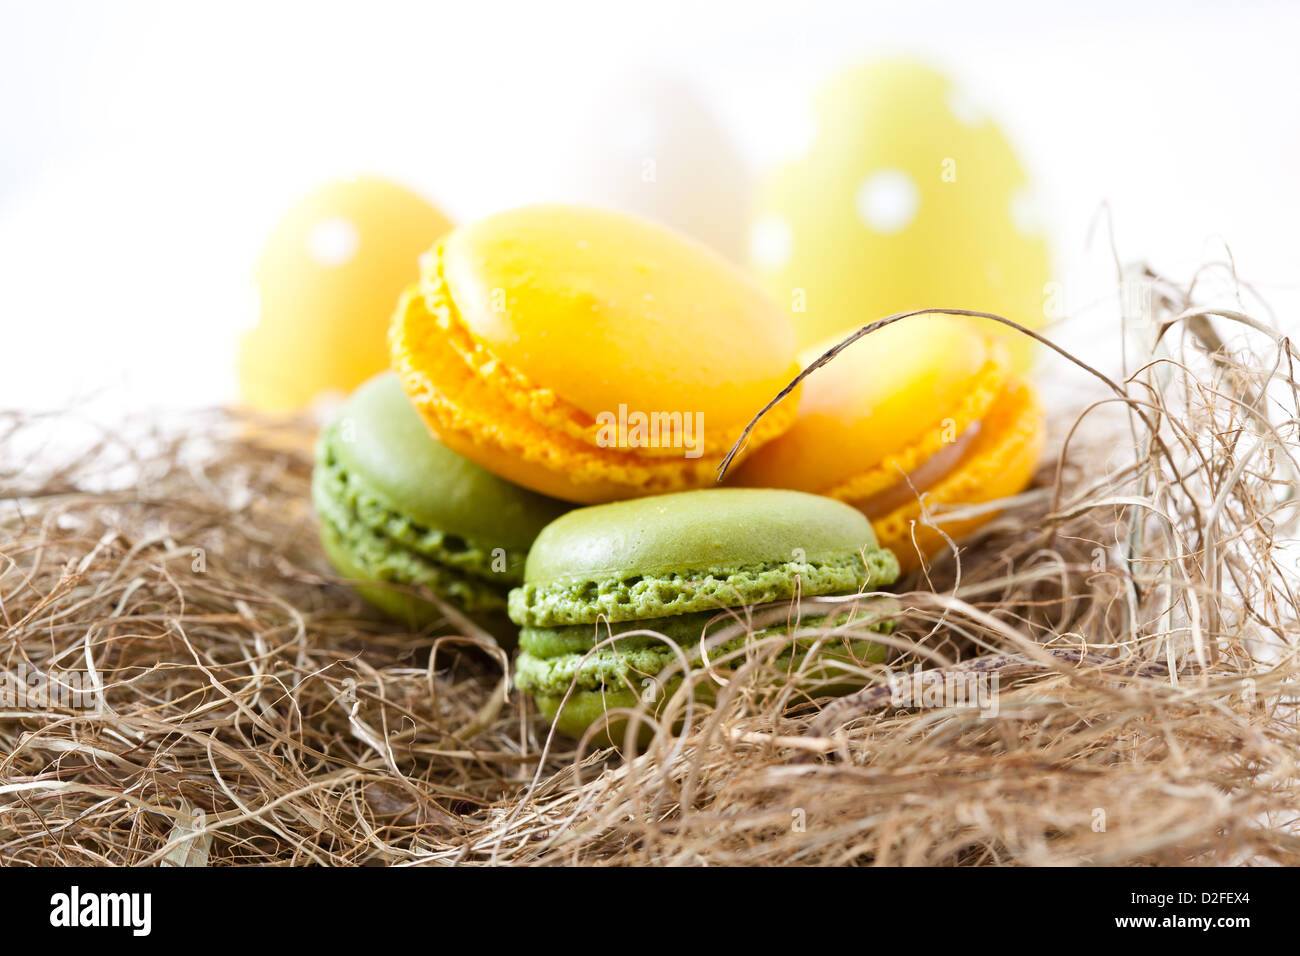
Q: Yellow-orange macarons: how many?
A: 2